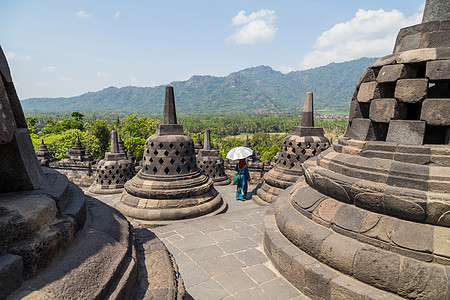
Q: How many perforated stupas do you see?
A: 5